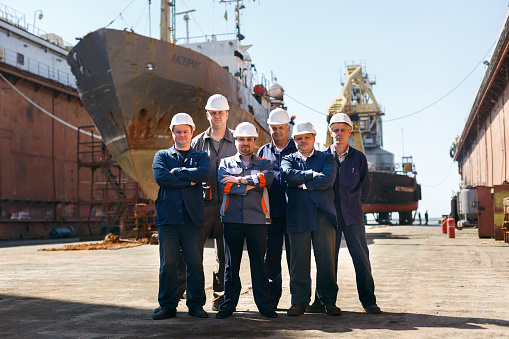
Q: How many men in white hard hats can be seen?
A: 6